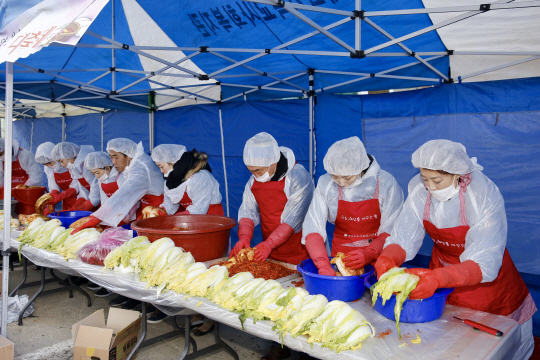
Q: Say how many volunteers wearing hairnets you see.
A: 9